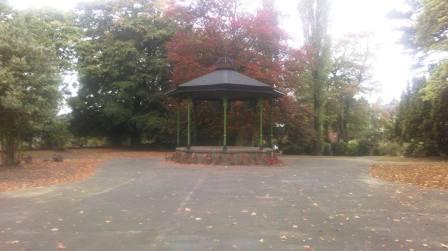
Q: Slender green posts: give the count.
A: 5